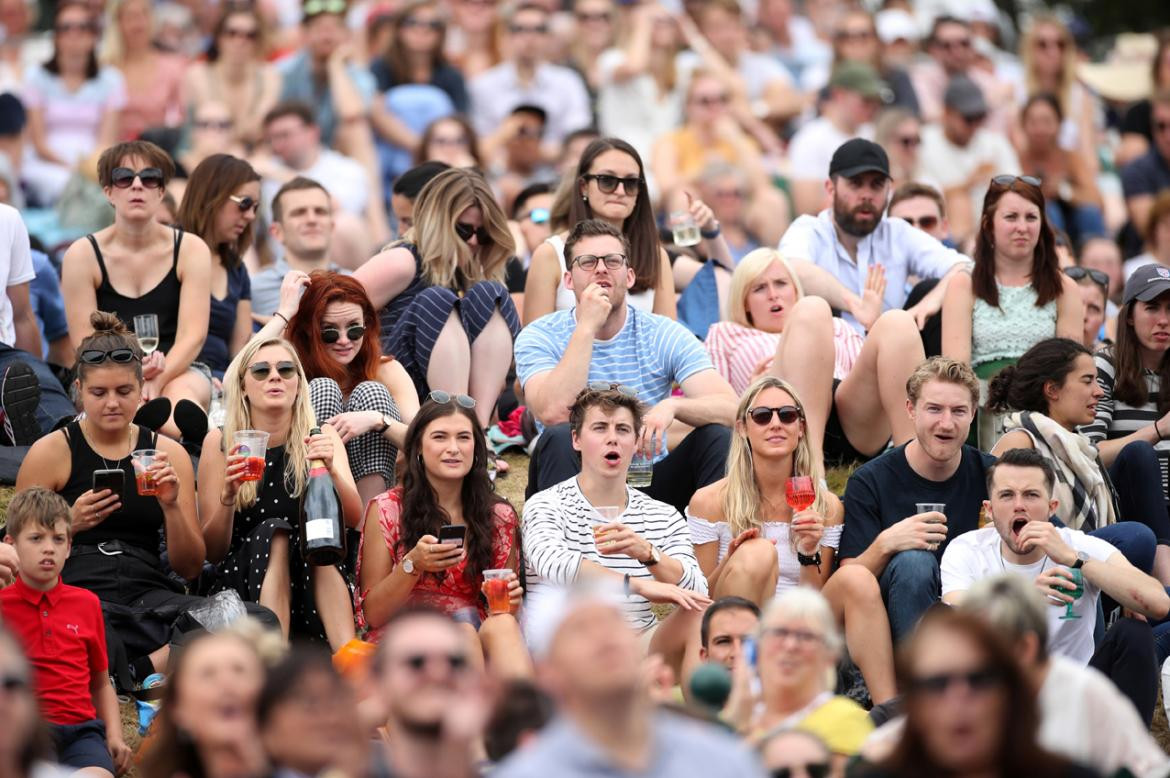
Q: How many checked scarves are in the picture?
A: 1